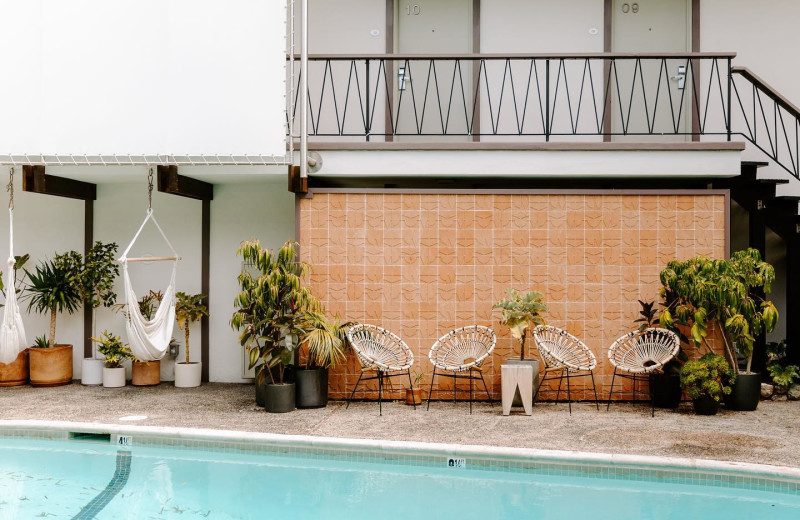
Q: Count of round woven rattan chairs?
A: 4